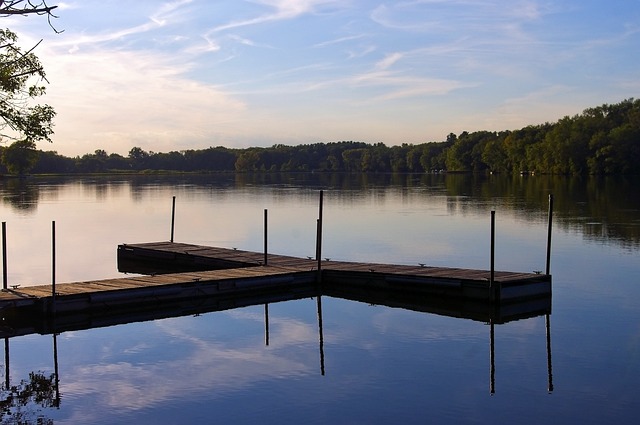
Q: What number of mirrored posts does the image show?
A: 6